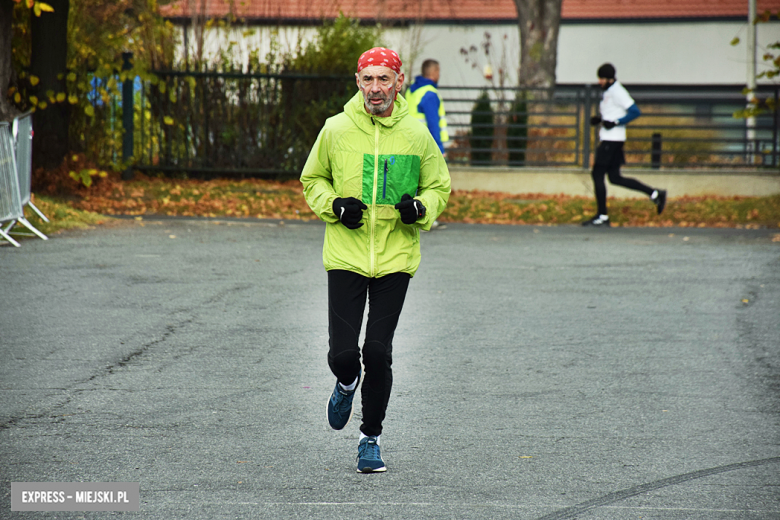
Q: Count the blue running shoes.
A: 2